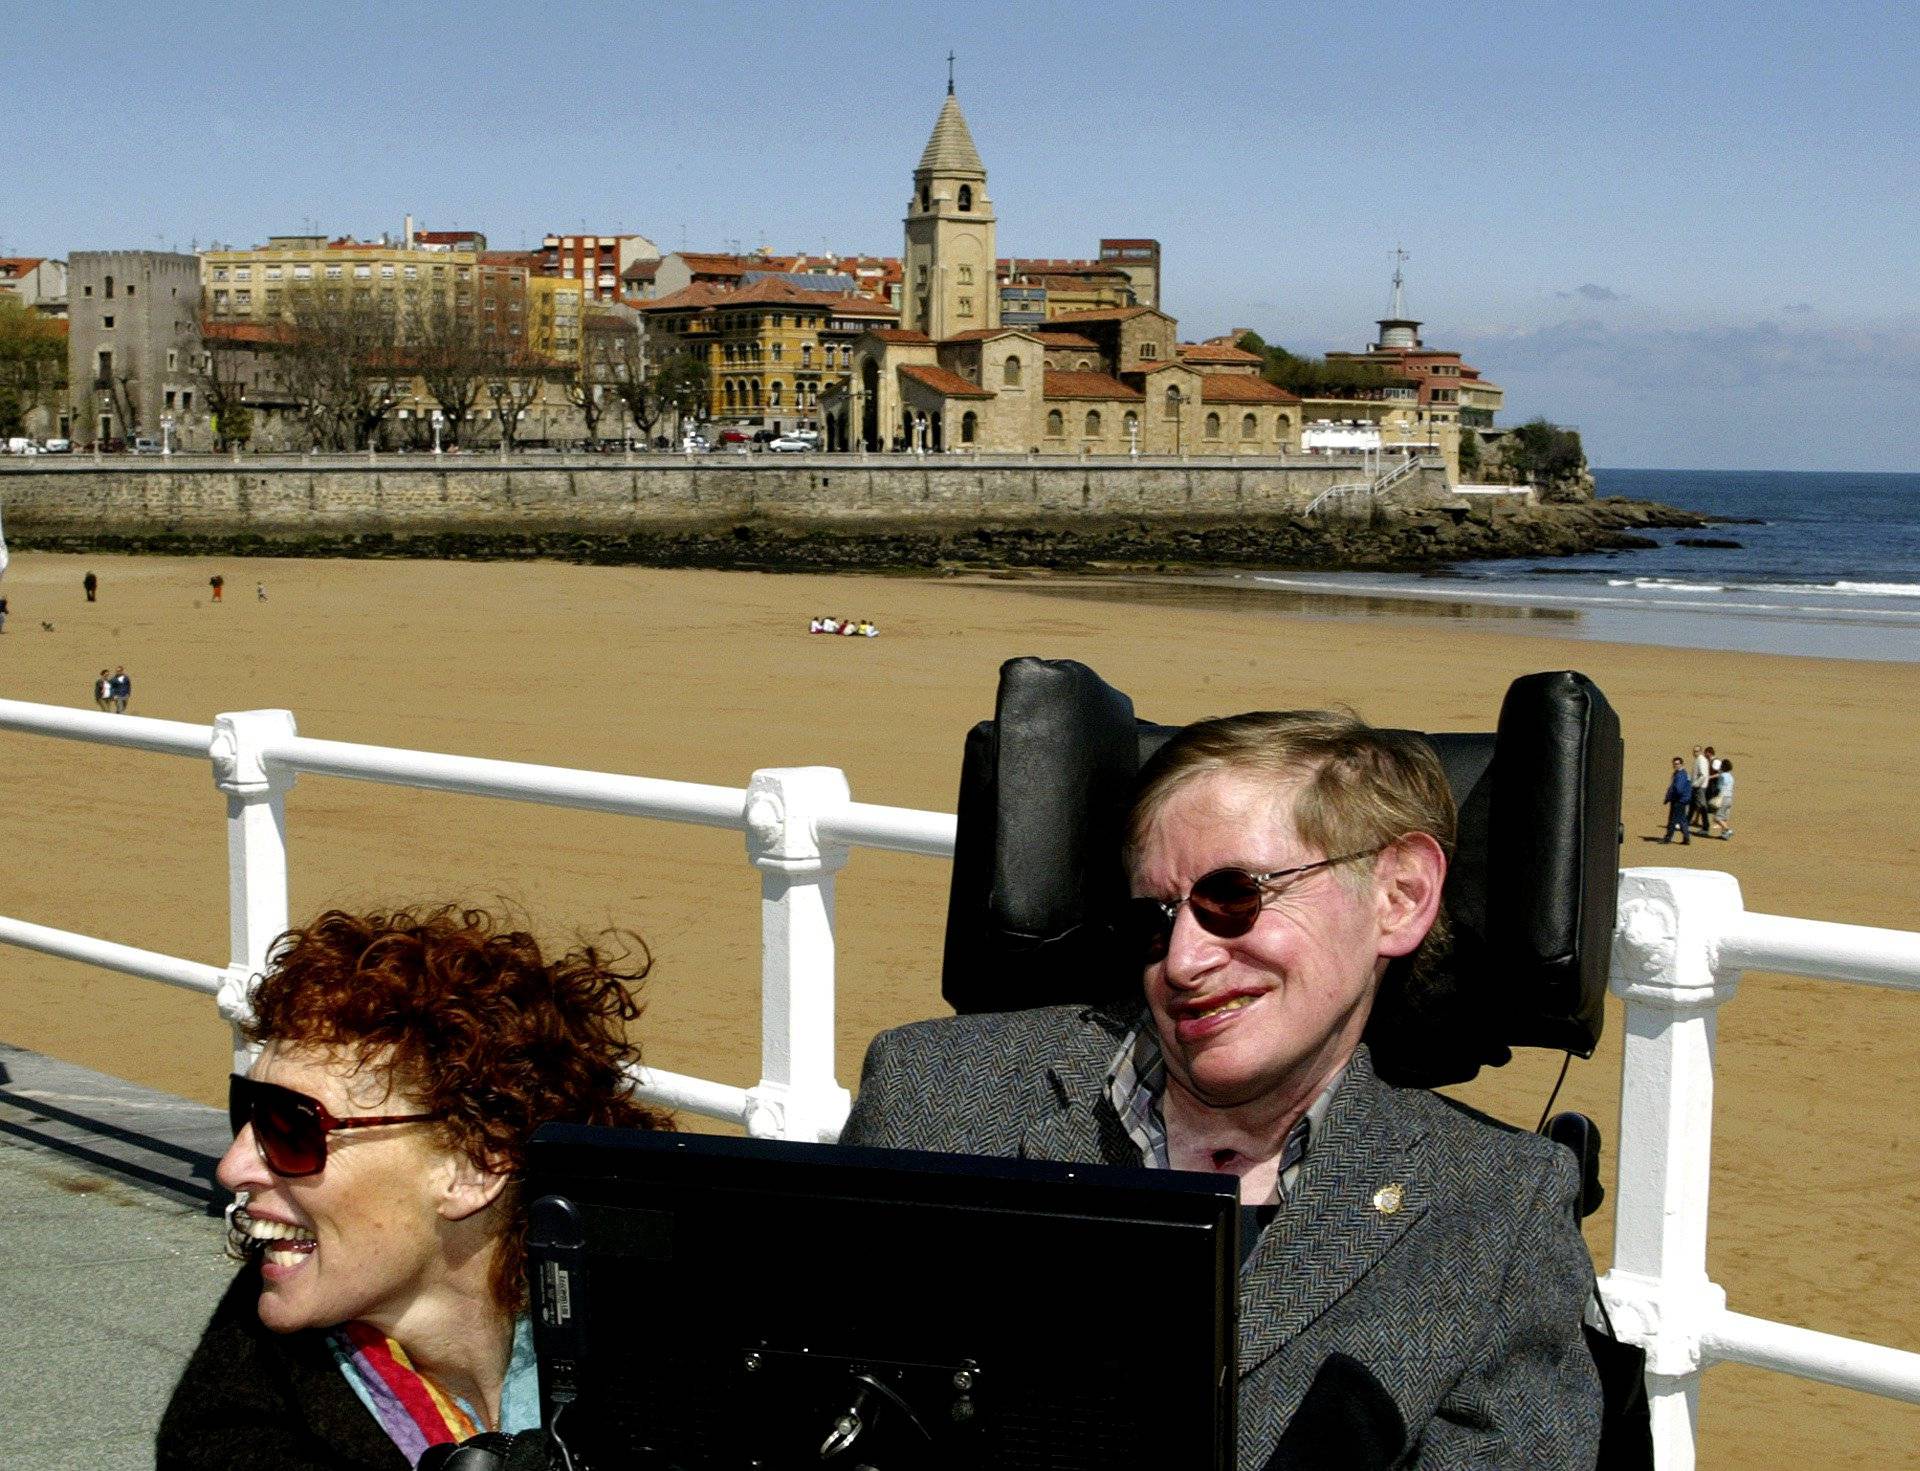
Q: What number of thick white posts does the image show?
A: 3